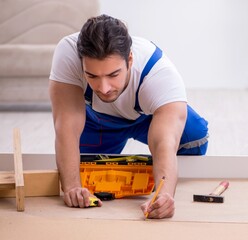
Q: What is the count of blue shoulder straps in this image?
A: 2